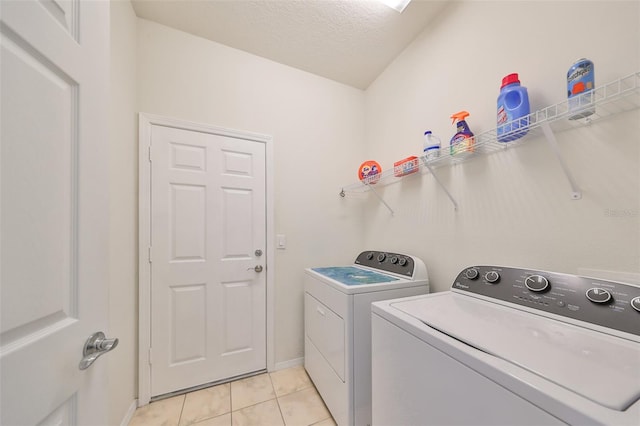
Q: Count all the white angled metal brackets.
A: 3